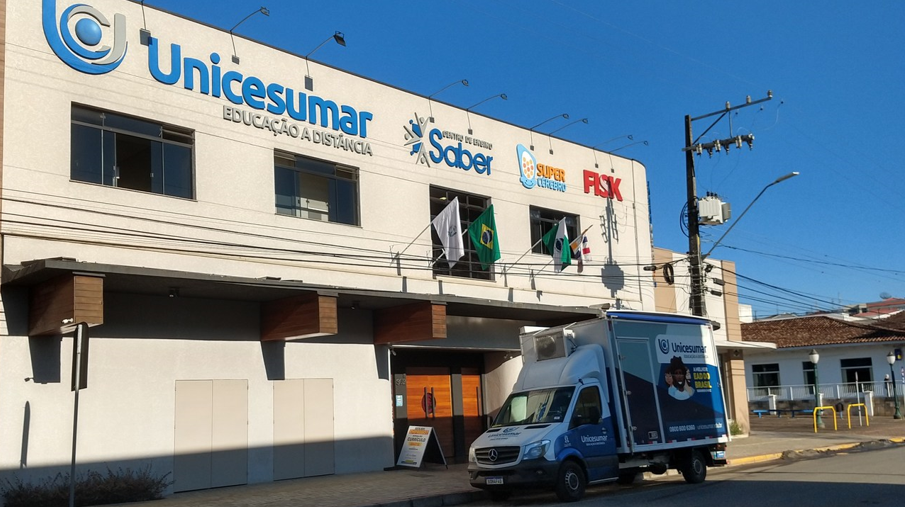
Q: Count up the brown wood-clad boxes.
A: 3